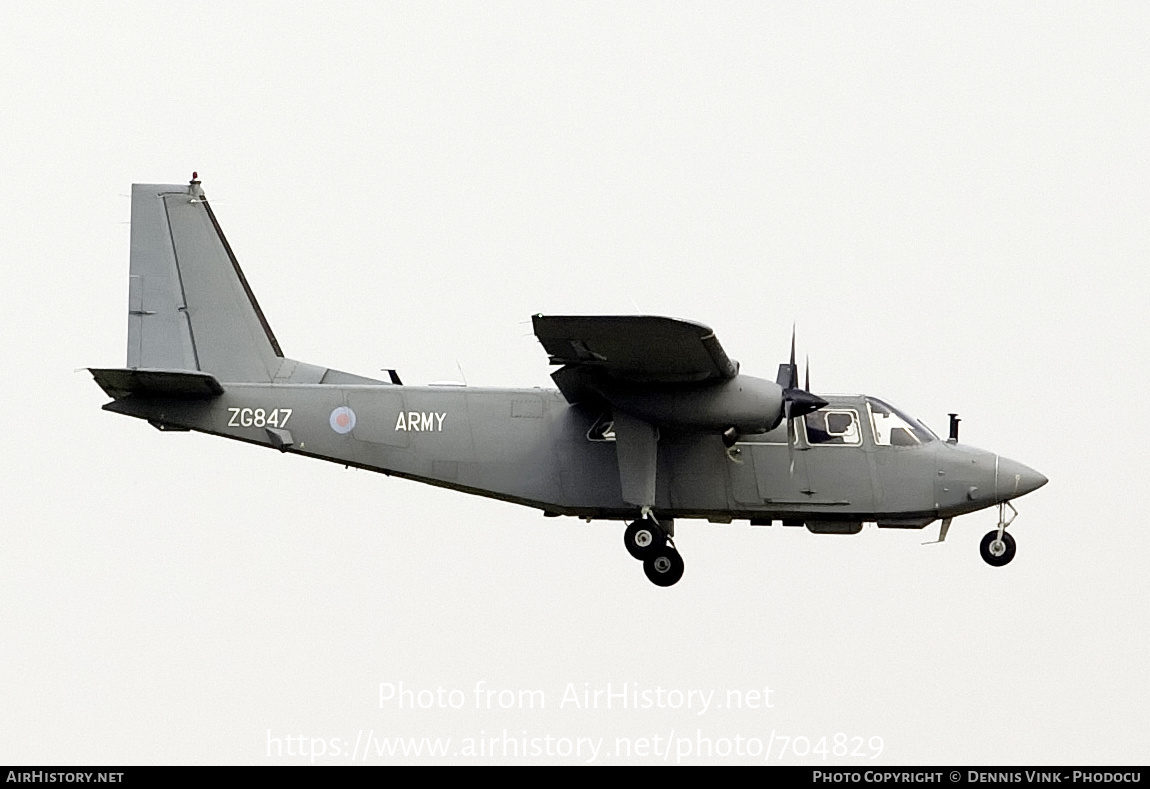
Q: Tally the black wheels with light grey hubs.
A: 3